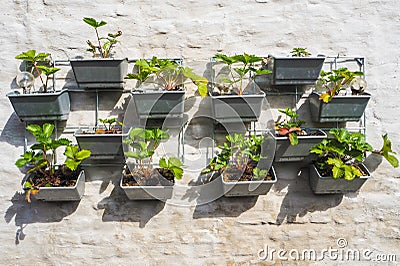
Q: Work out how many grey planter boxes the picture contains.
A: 12